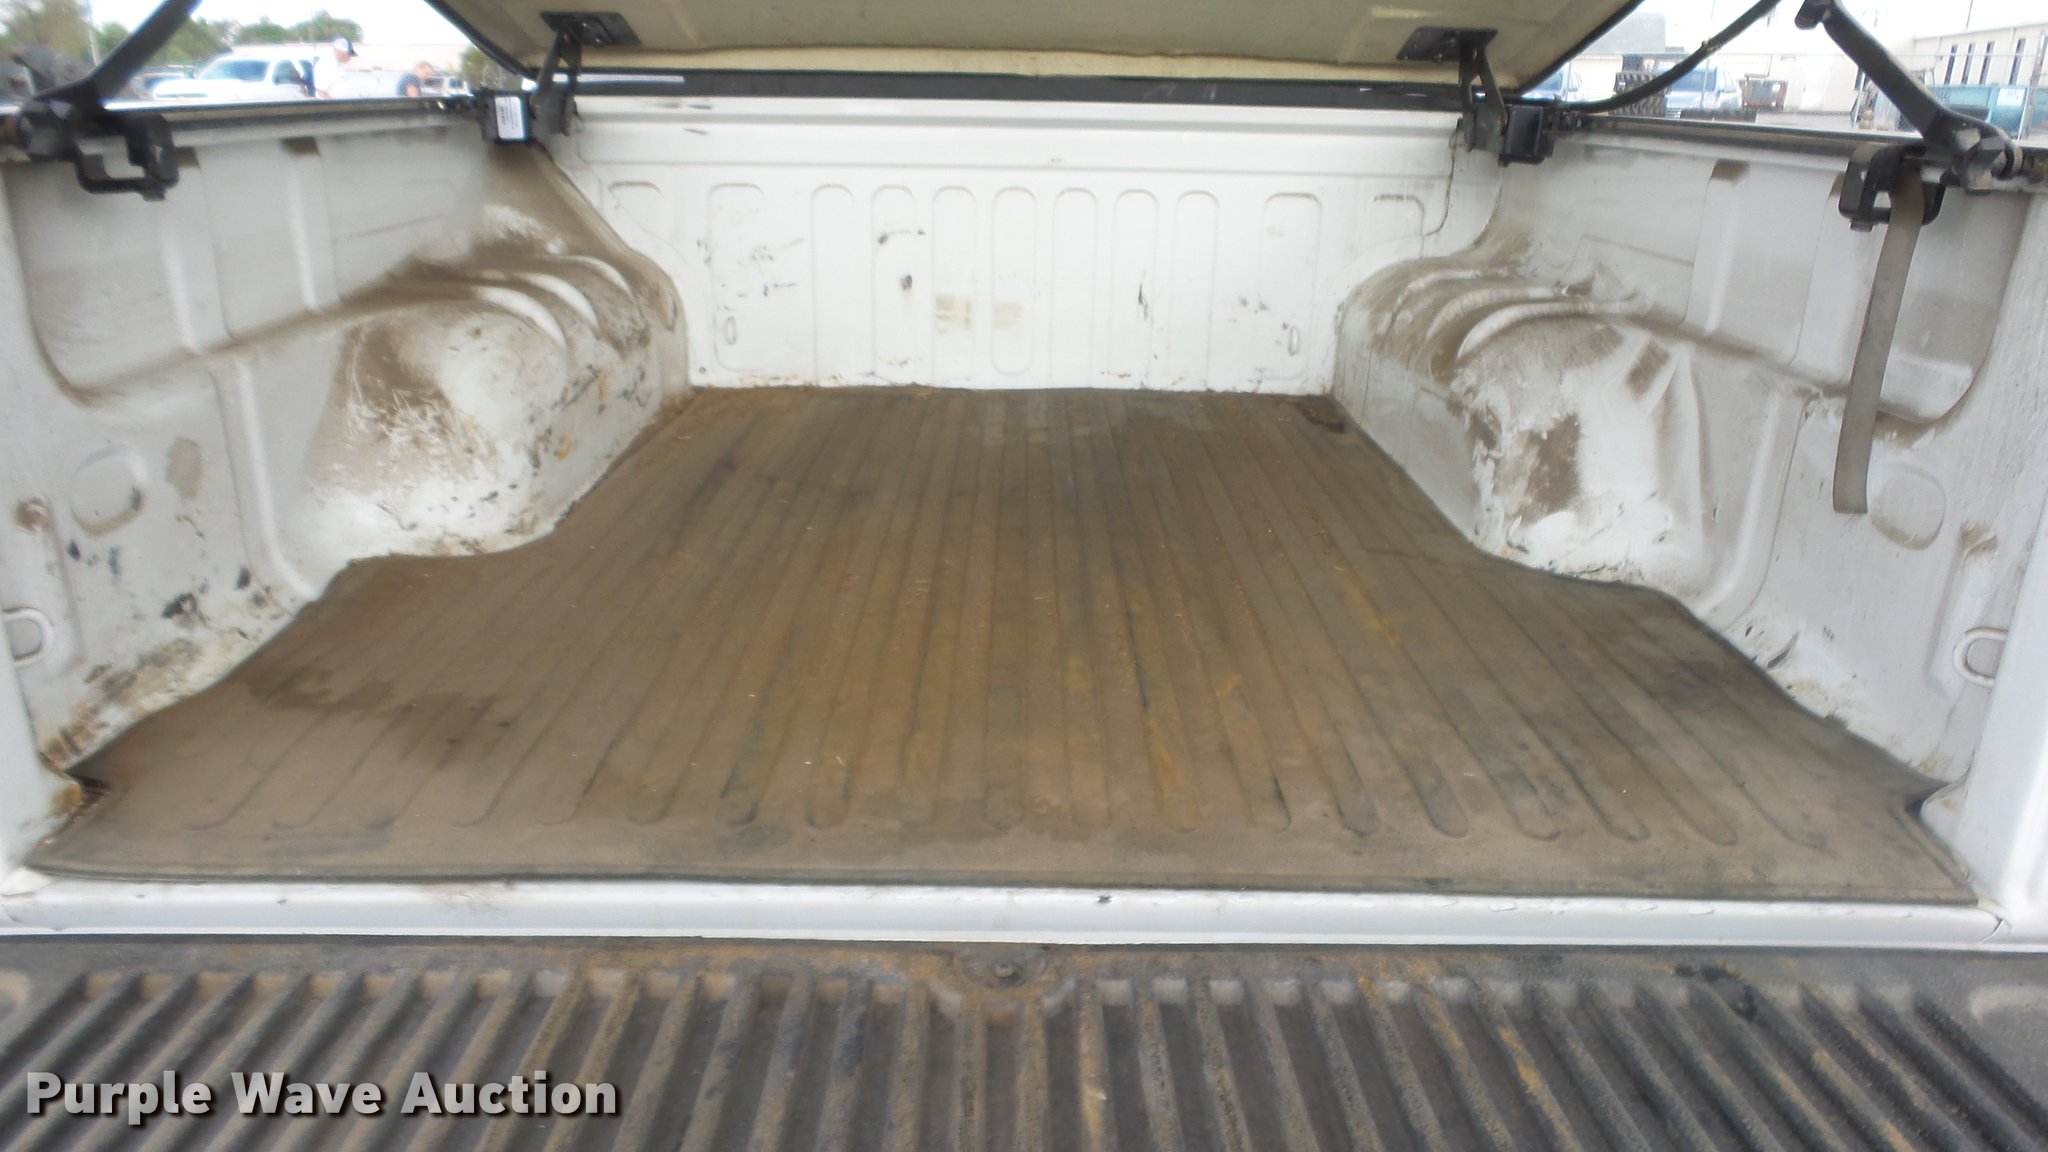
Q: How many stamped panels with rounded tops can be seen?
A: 11